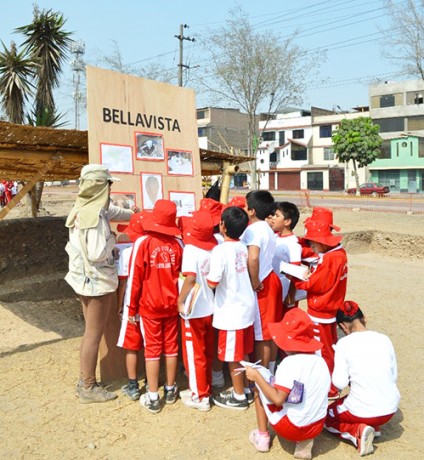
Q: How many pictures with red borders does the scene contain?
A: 6